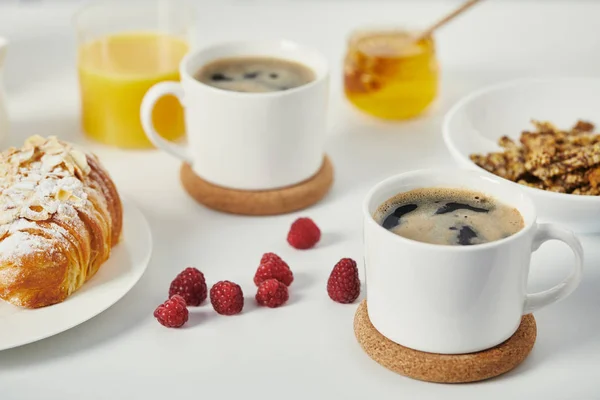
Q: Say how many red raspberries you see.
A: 7